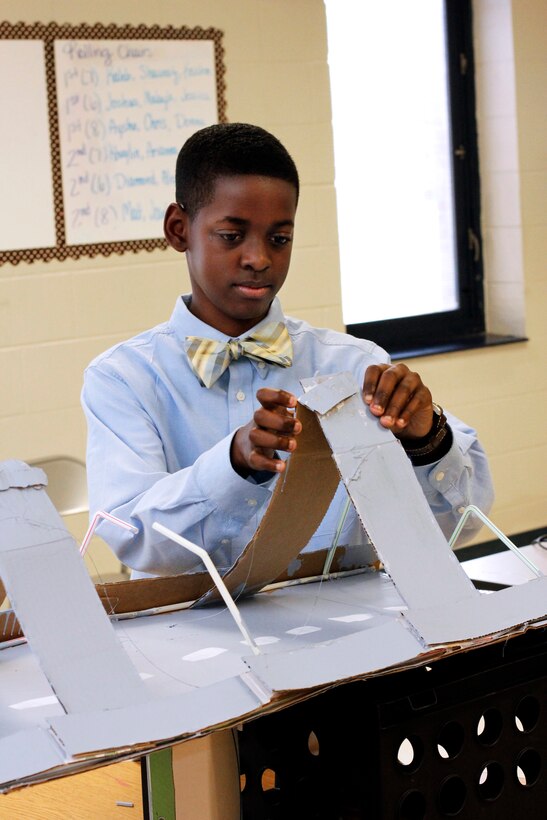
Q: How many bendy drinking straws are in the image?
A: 4